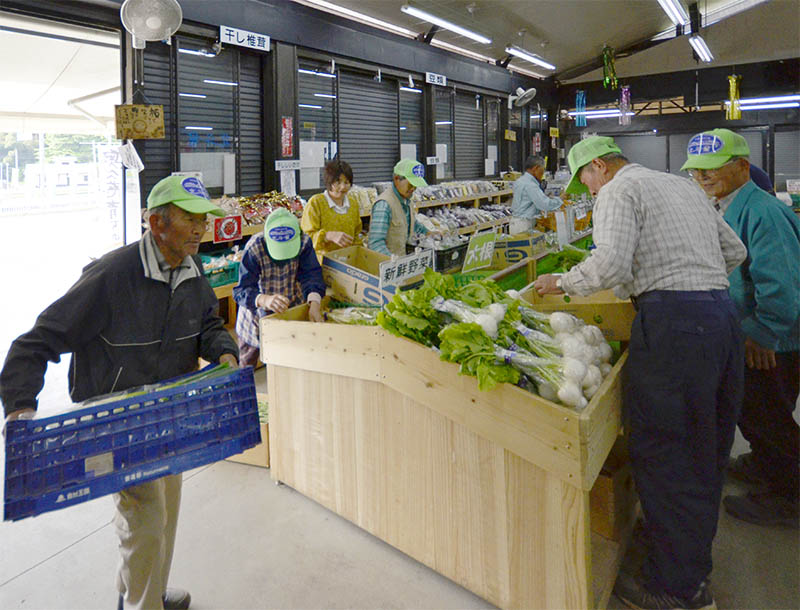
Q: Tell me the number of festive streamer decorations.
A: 4